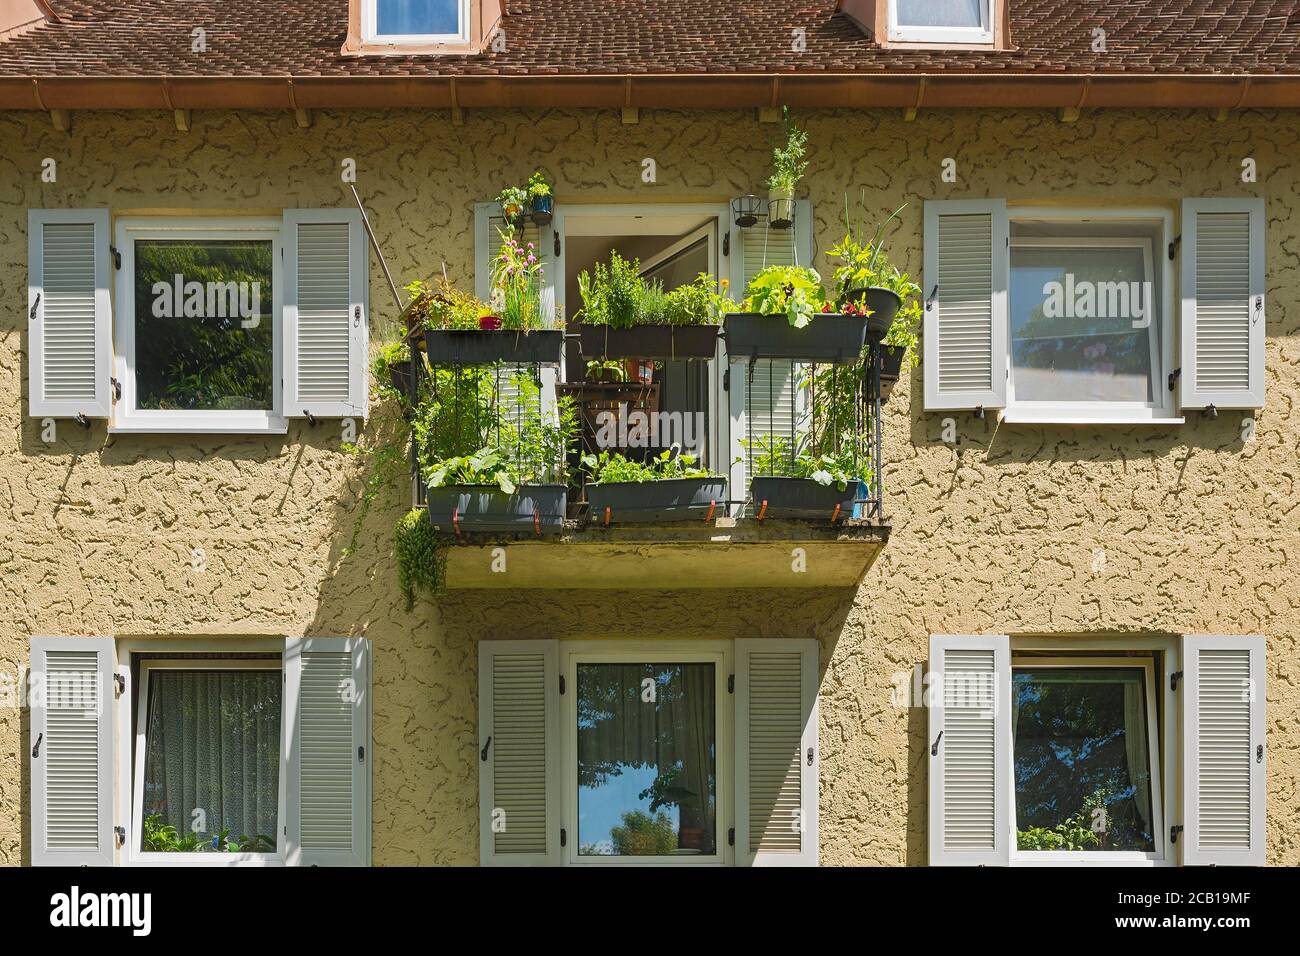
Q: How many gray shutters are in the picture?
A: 12